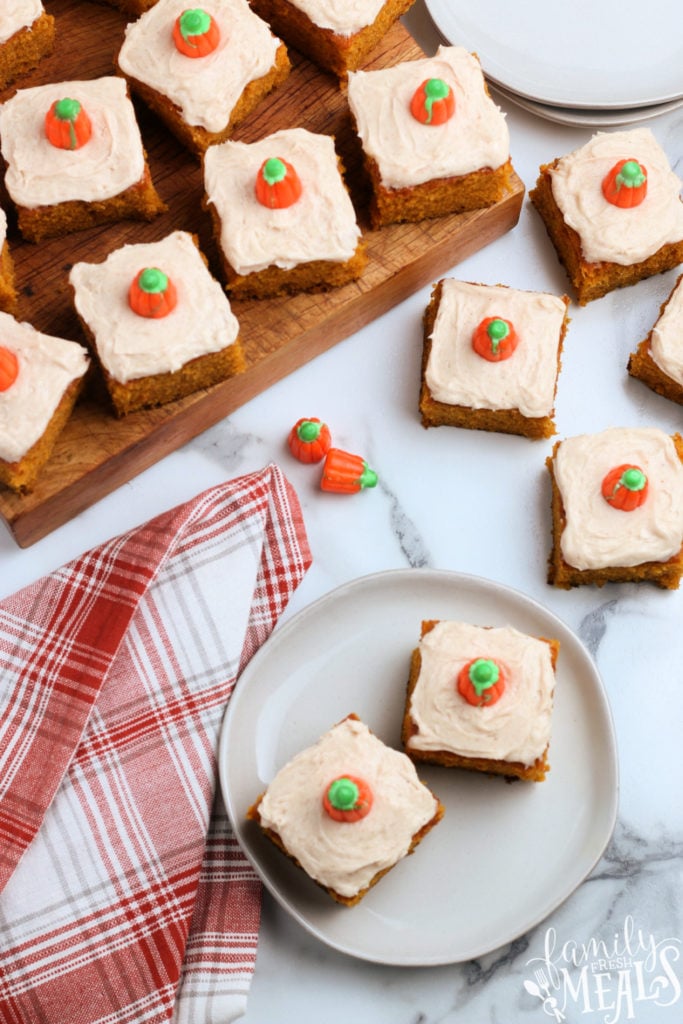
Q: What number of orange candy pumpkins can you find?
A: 13